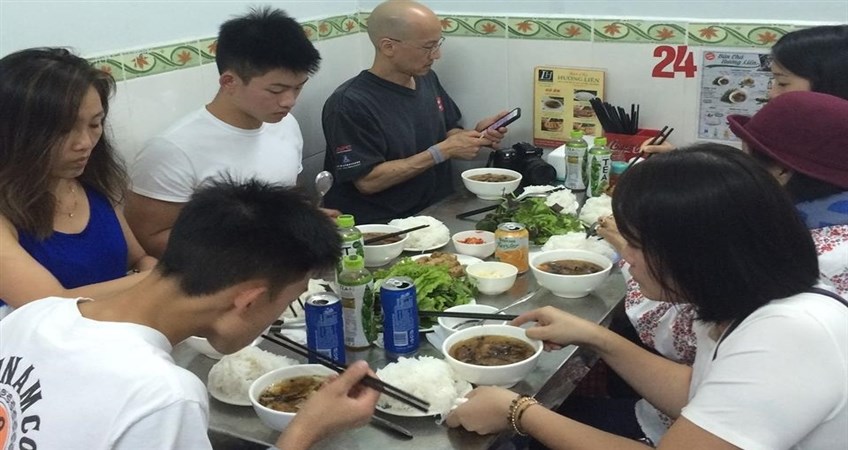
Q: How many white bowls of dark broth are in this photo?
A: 5